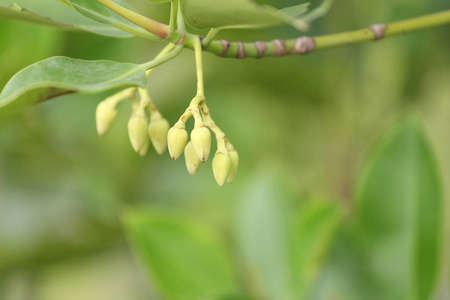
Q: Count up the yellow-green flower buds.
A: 9